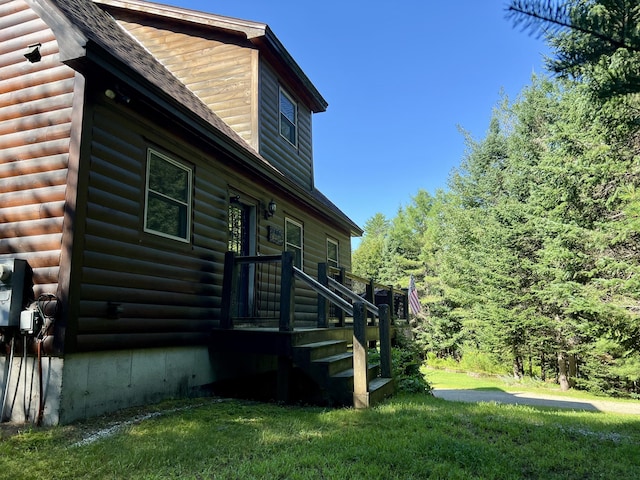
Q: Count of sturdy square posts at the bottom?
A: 2